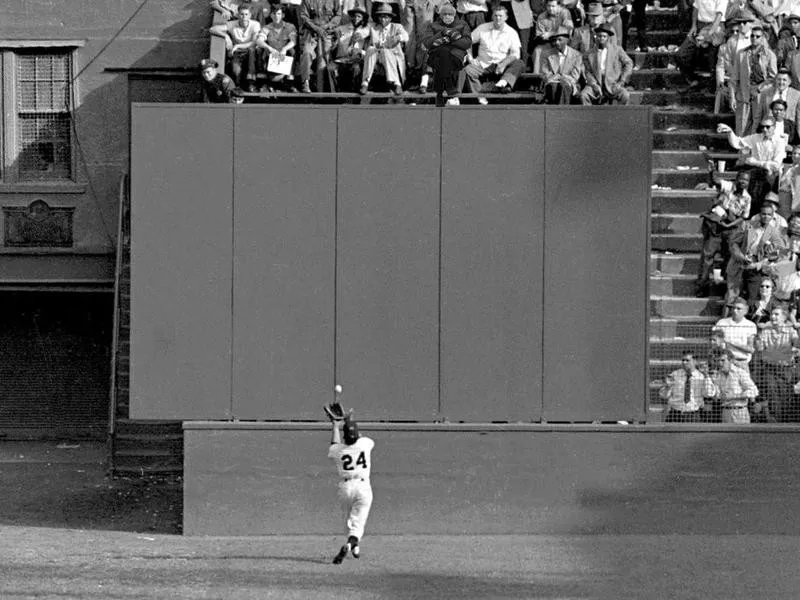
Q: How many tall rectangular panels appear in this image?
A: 5